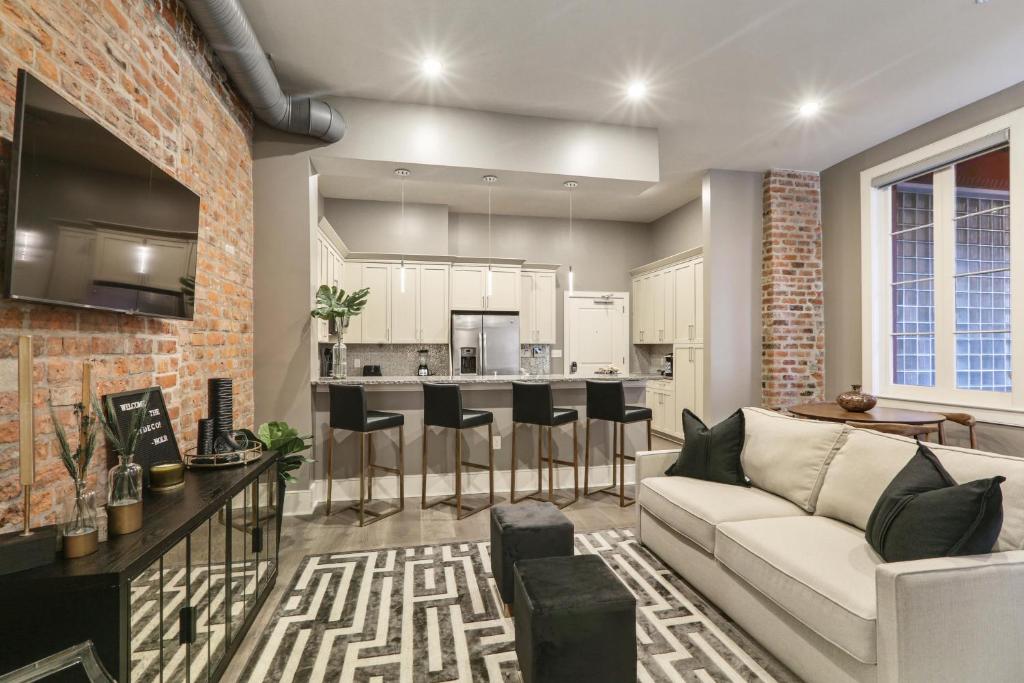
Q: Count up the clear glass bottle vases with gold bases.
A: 2